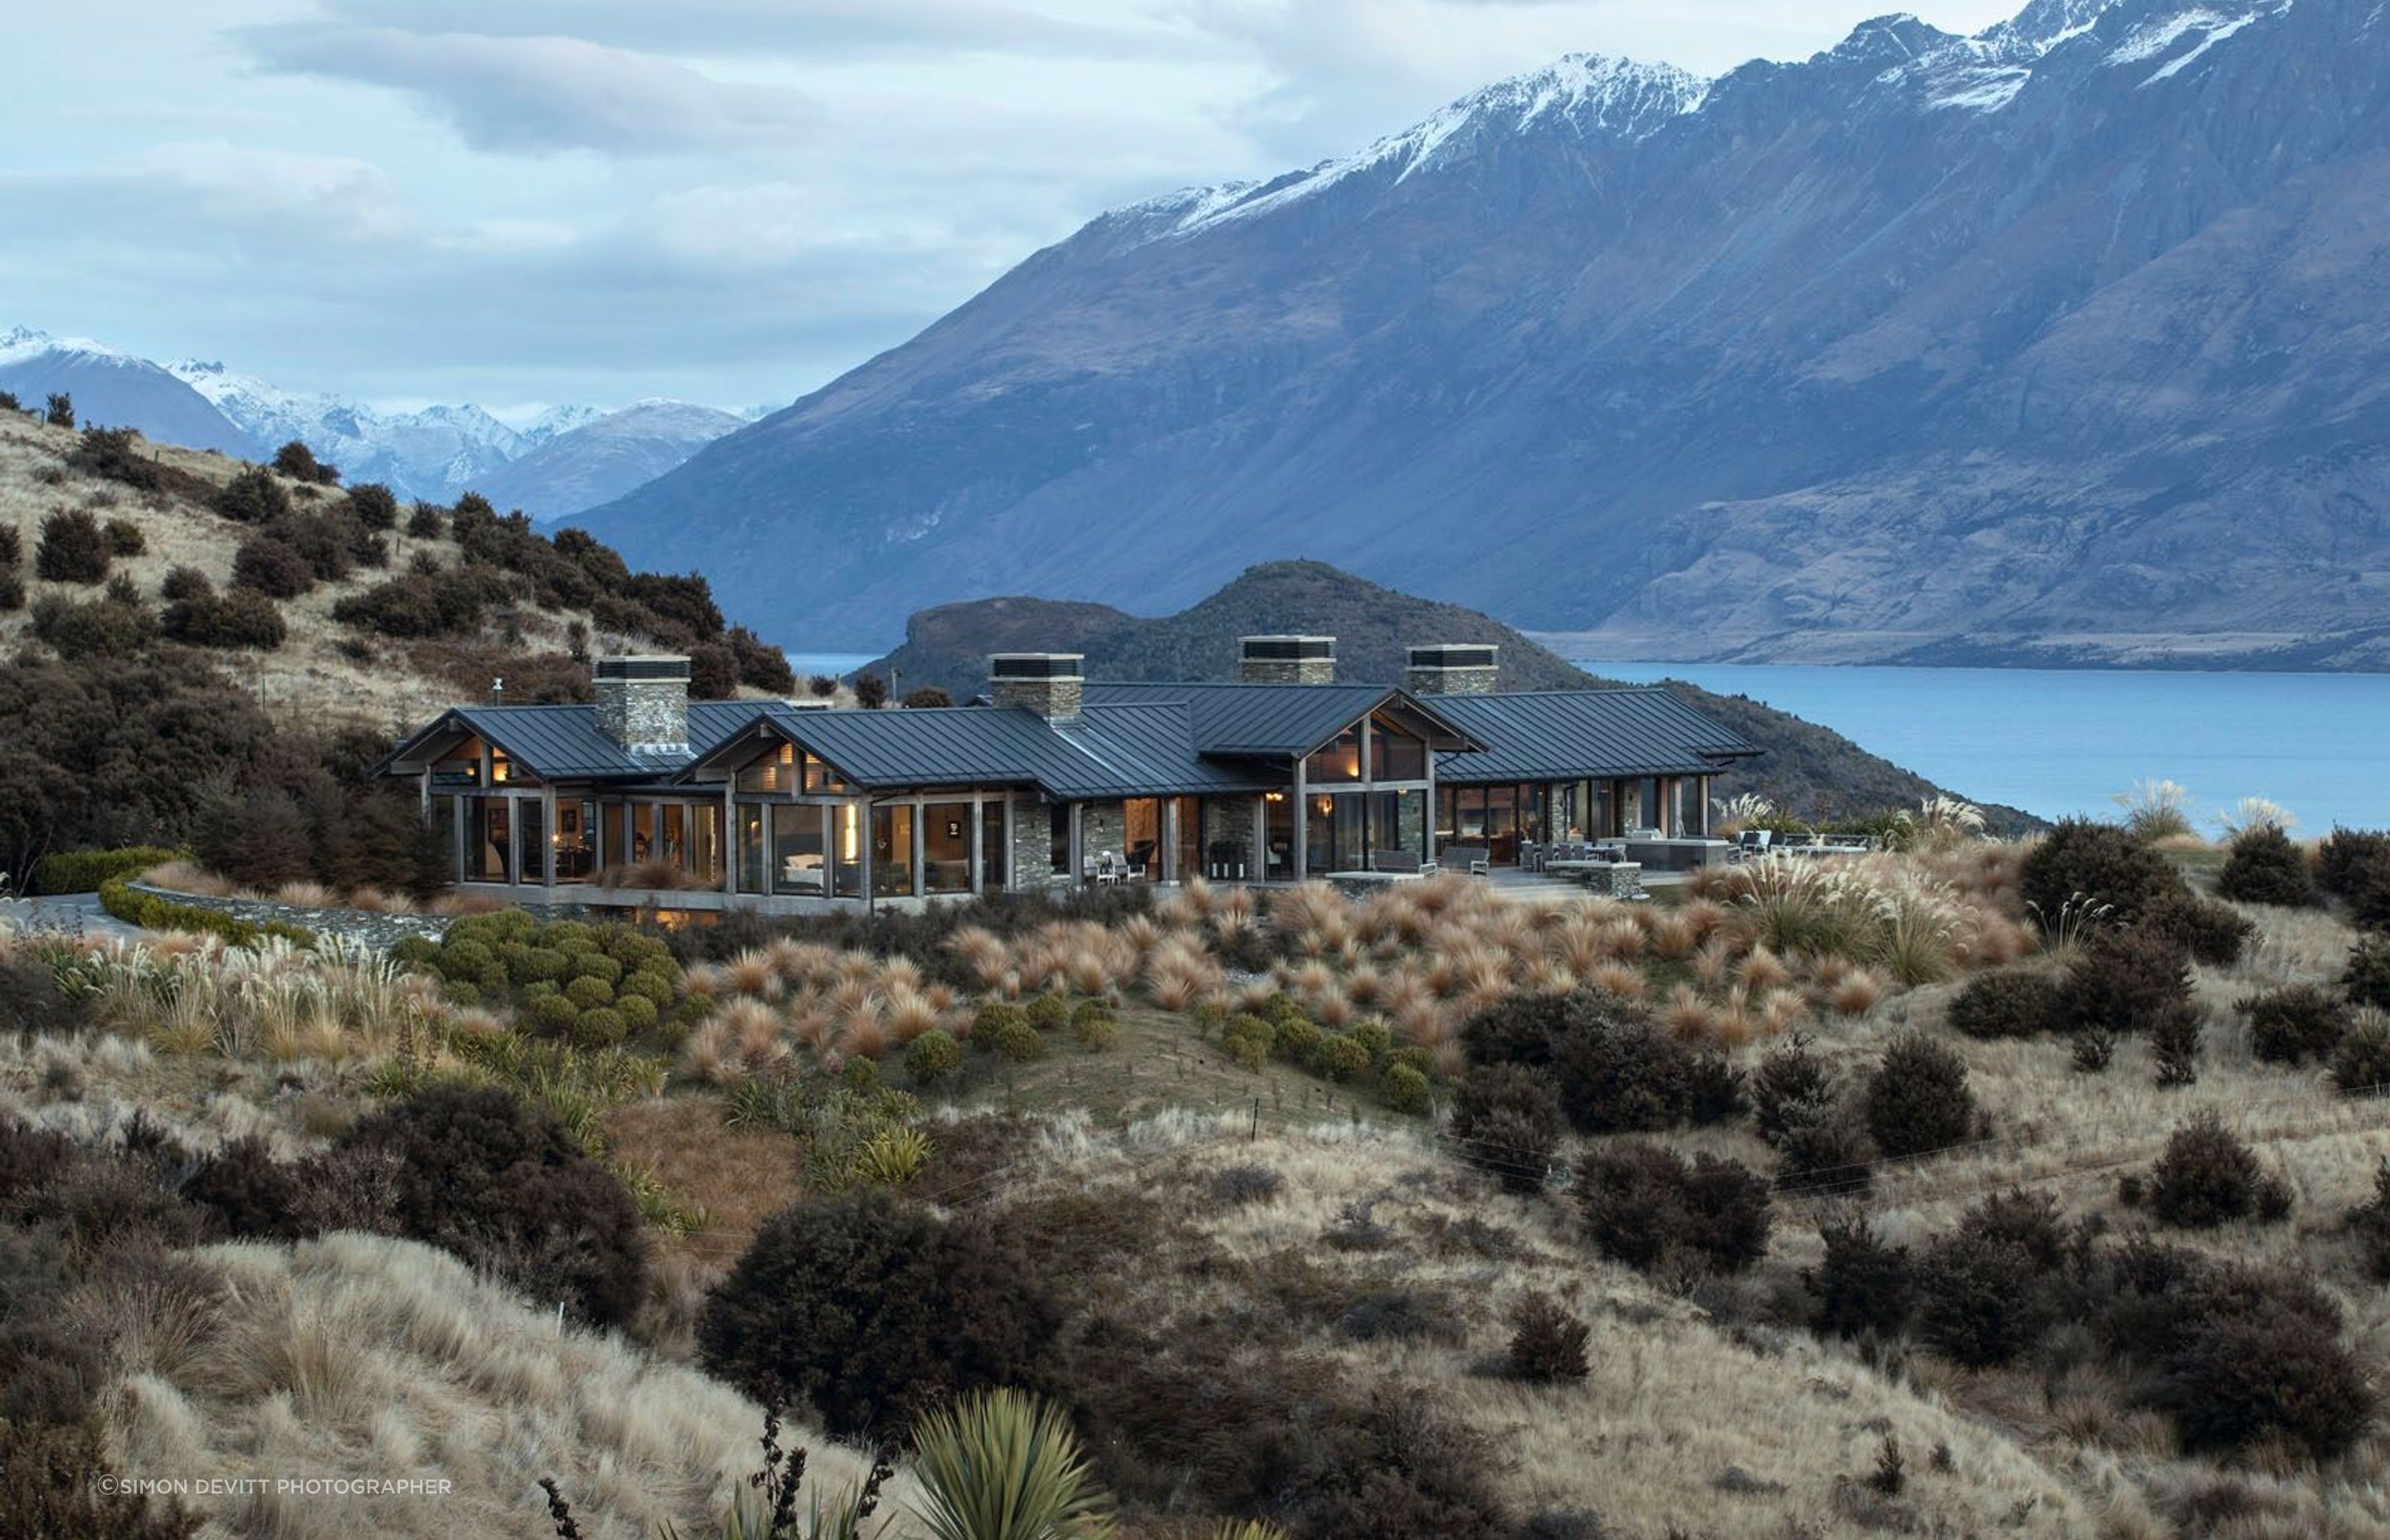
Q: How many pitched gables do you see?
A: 3